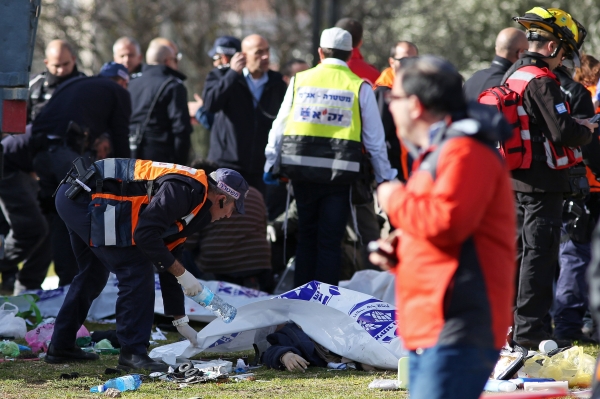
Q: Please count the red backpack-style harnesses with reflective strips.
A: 1